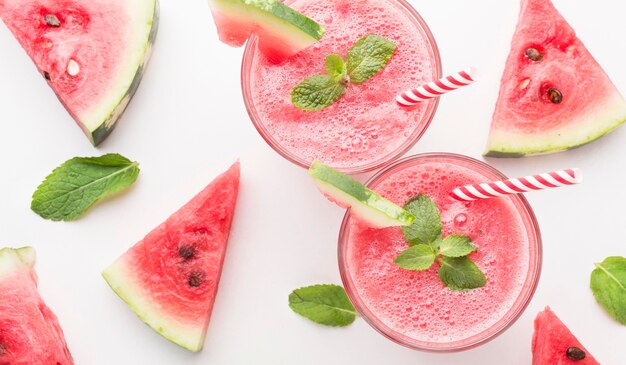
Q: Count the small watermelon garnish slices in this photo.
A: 2